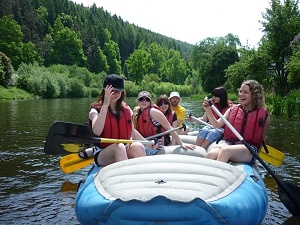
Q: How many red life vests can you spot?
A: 5